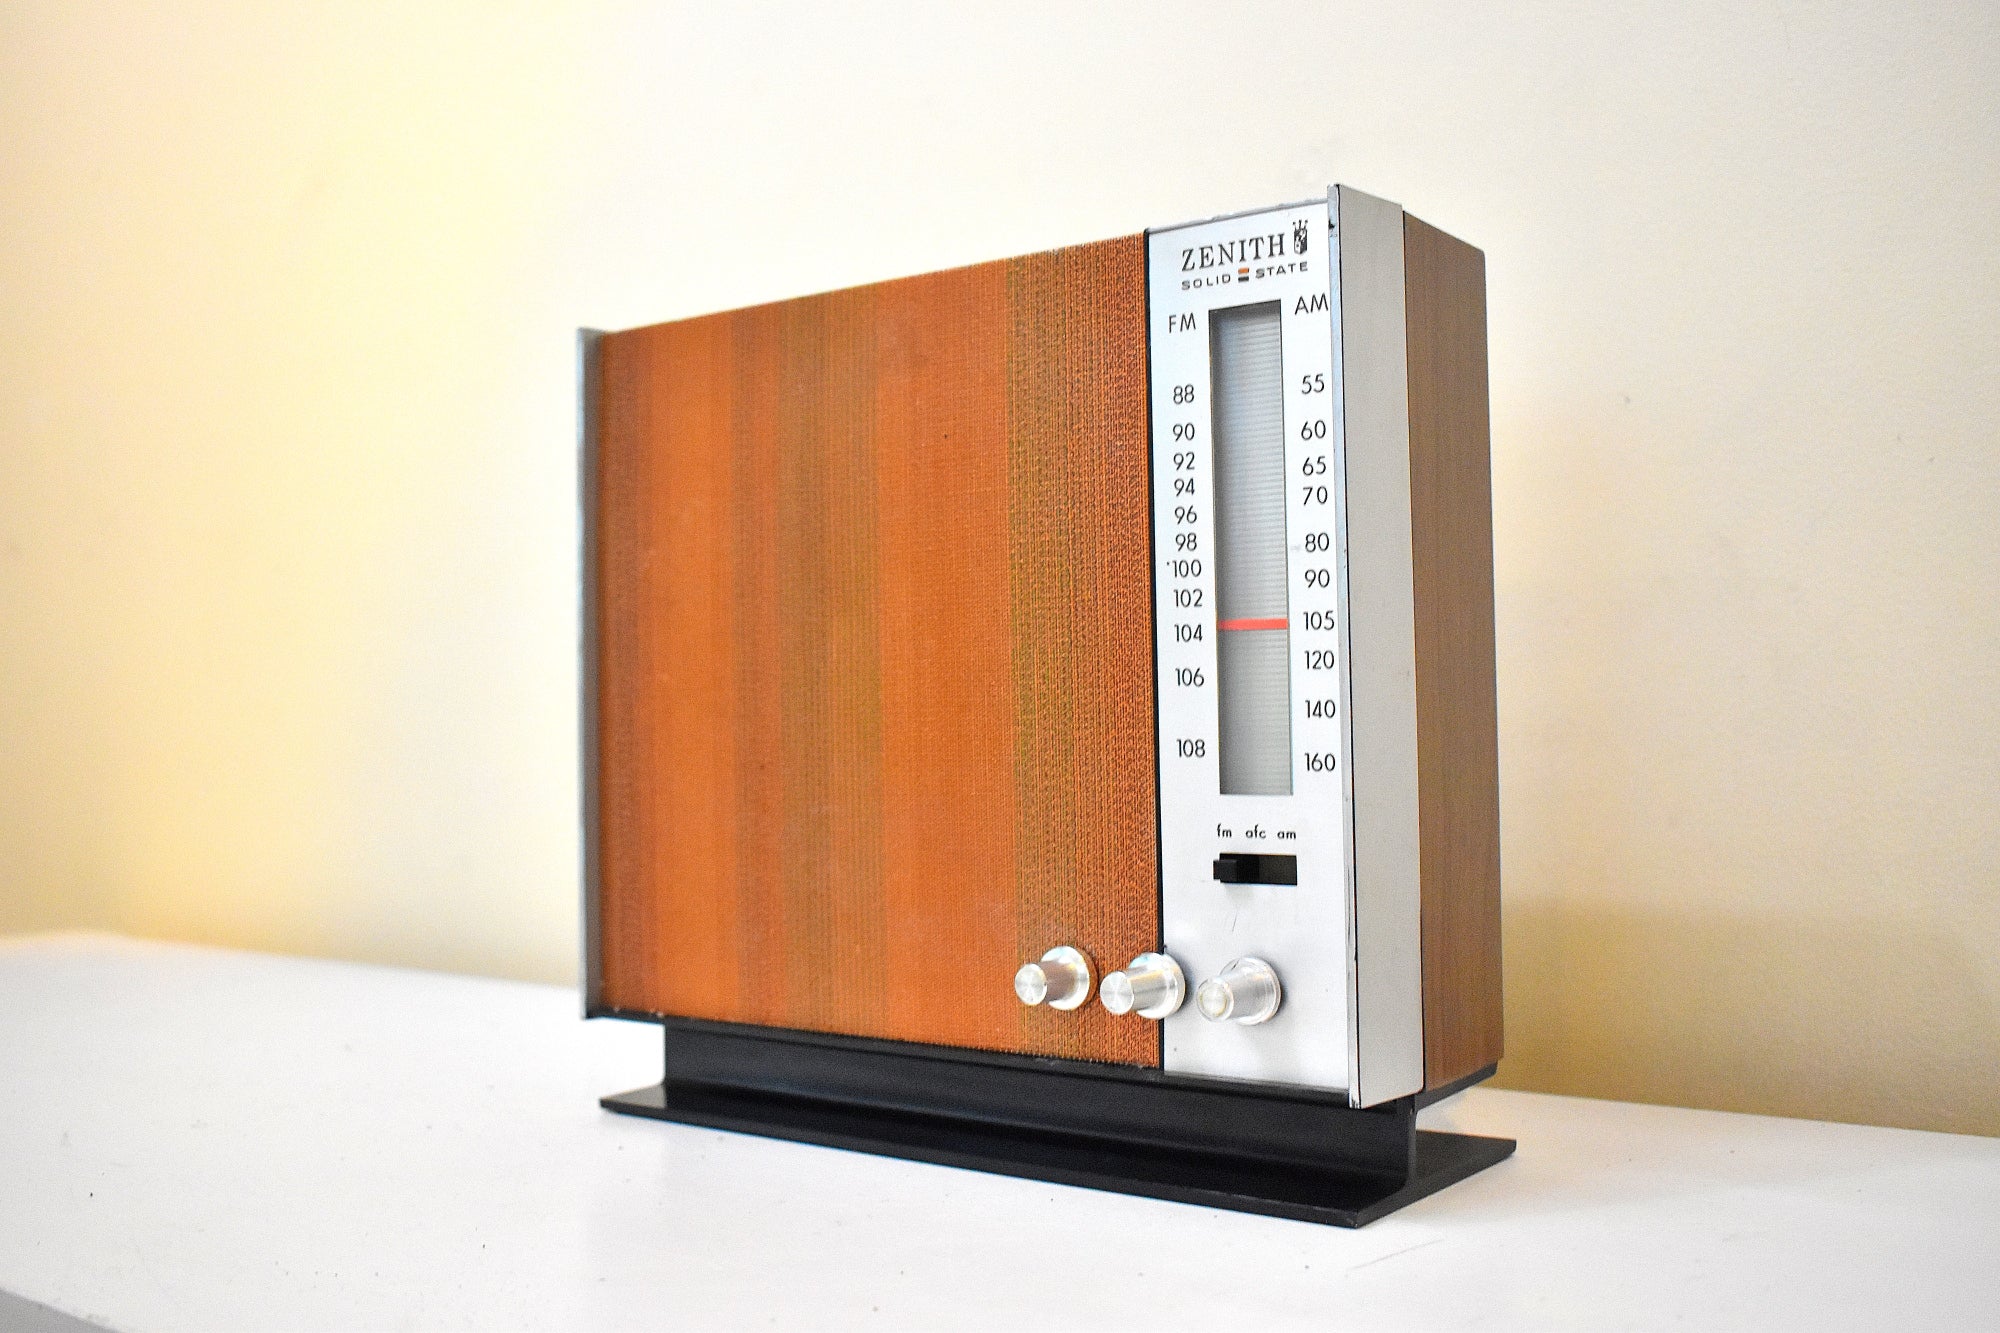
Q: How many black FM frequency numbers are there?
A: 11